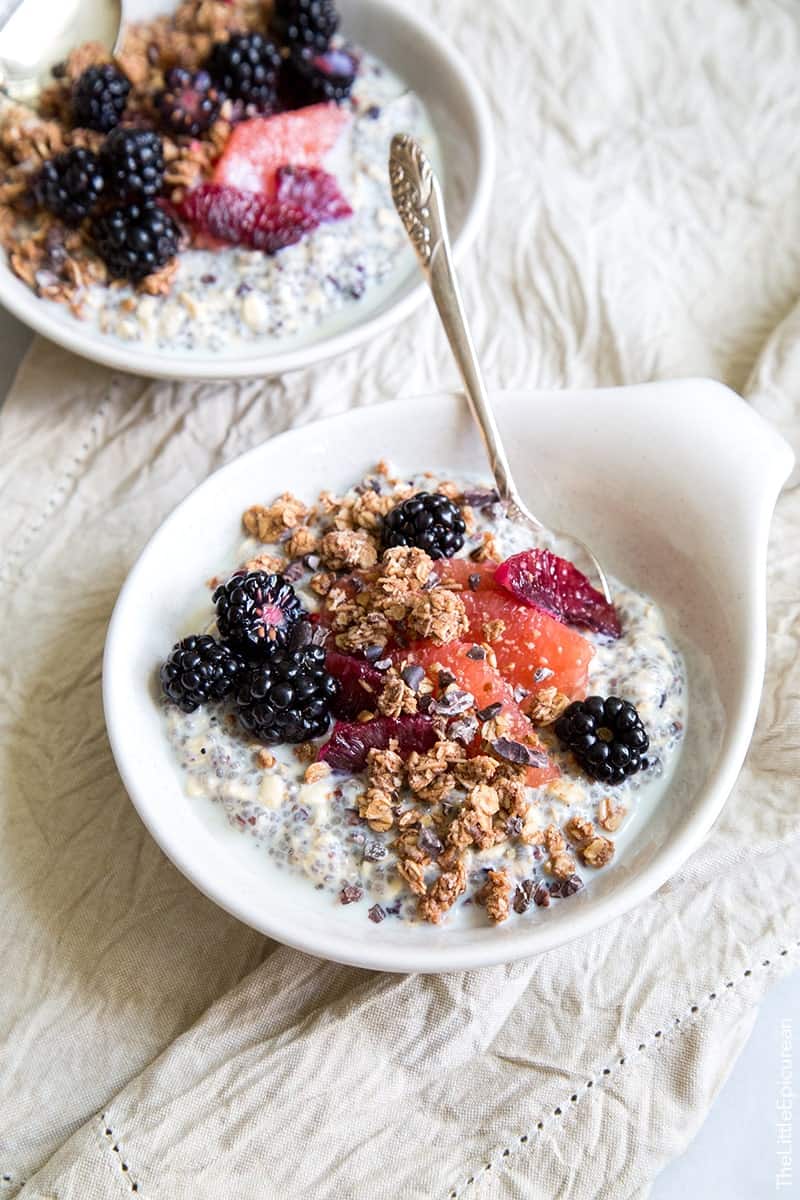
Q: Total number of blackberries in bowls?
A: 13